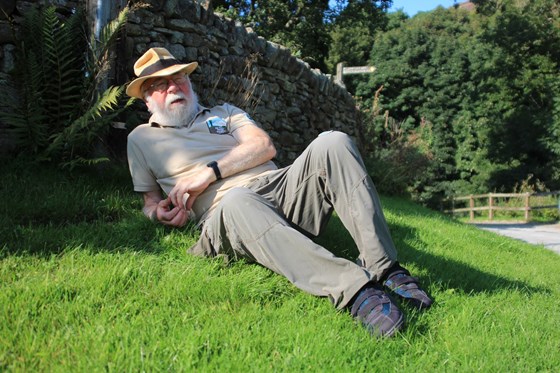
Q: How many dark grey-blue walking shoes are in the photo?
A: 2